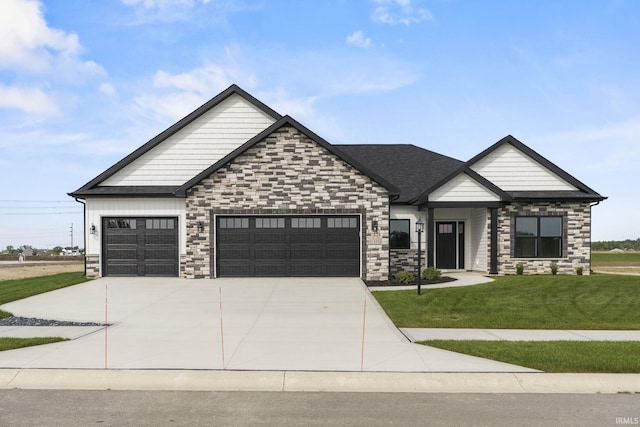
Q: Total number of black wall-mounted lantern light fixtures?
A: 3